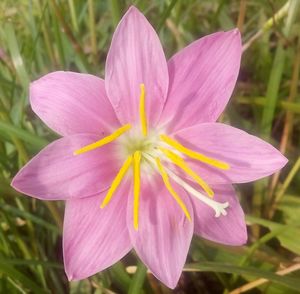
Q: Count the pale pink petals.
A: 8